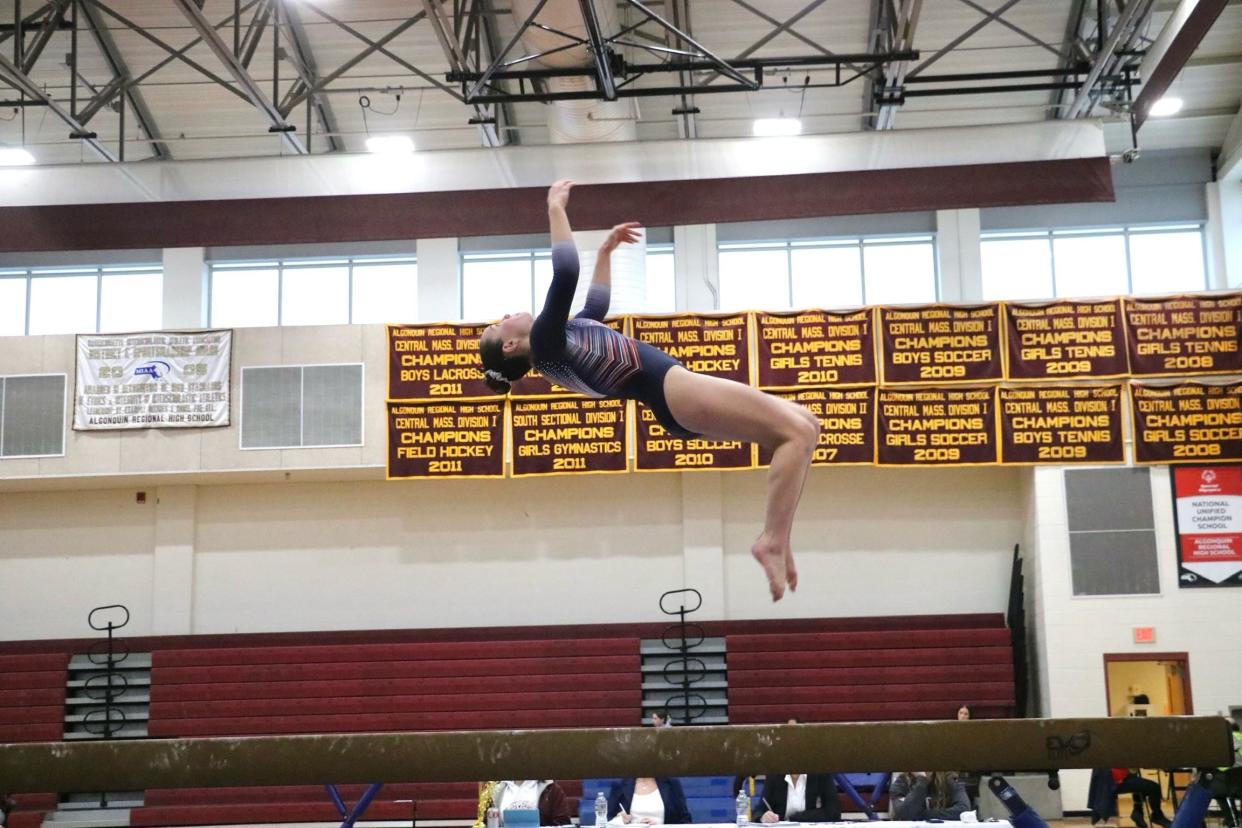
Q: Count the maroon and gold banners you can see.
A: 14